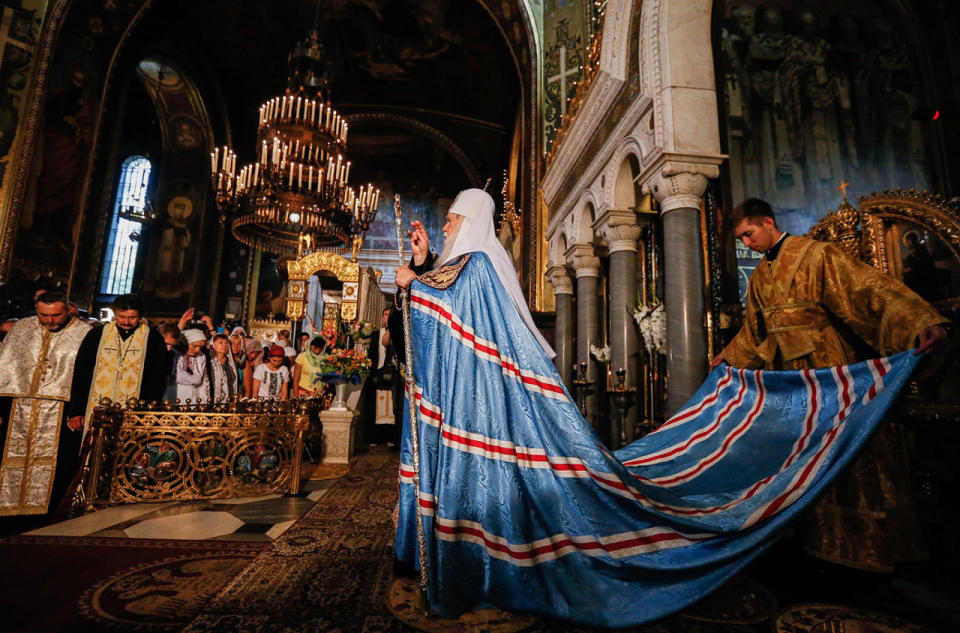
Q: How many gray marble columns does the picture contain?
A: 4